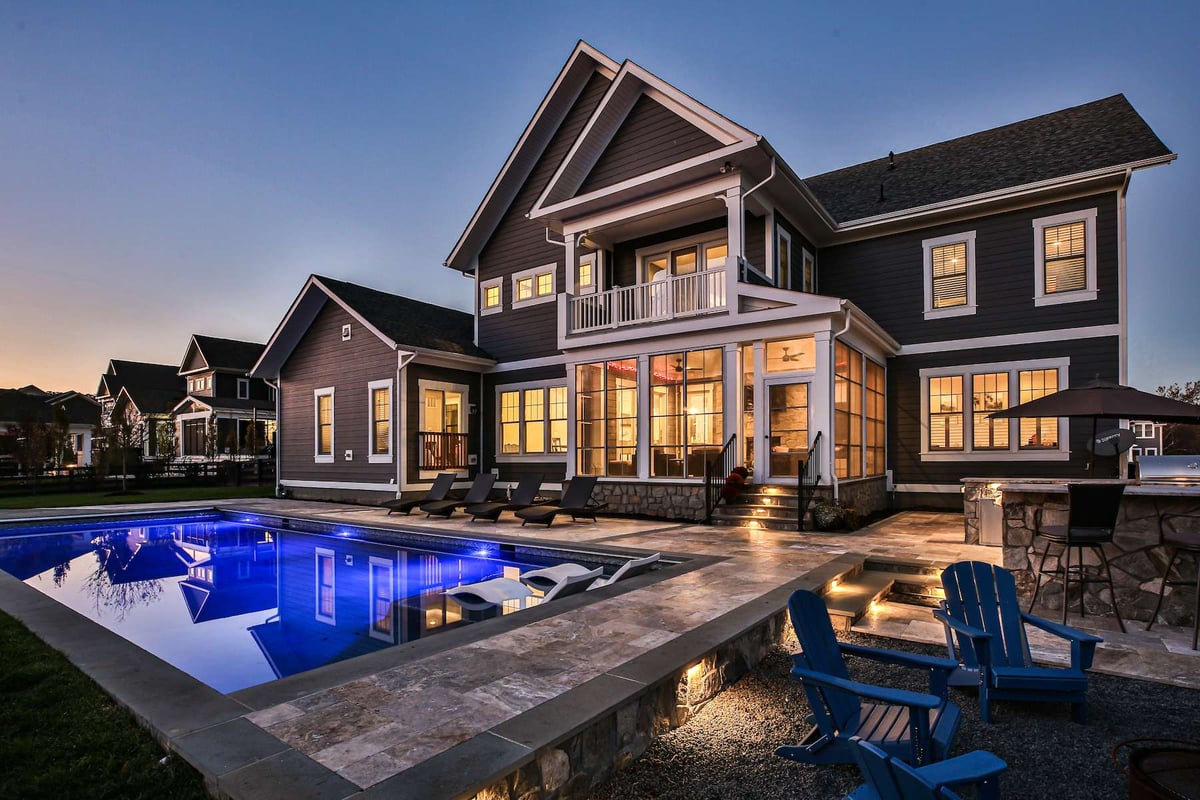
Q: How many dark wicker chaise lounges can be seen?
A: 4